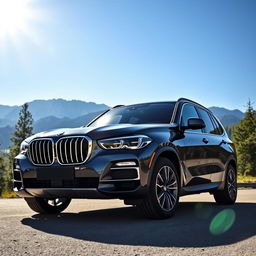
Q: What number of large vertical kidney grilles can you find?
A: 2